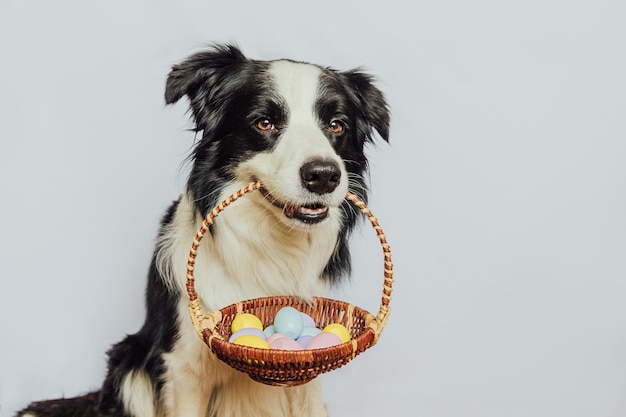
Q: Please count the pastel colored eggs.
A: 12